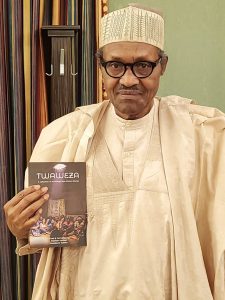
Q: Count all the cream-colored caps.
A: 1